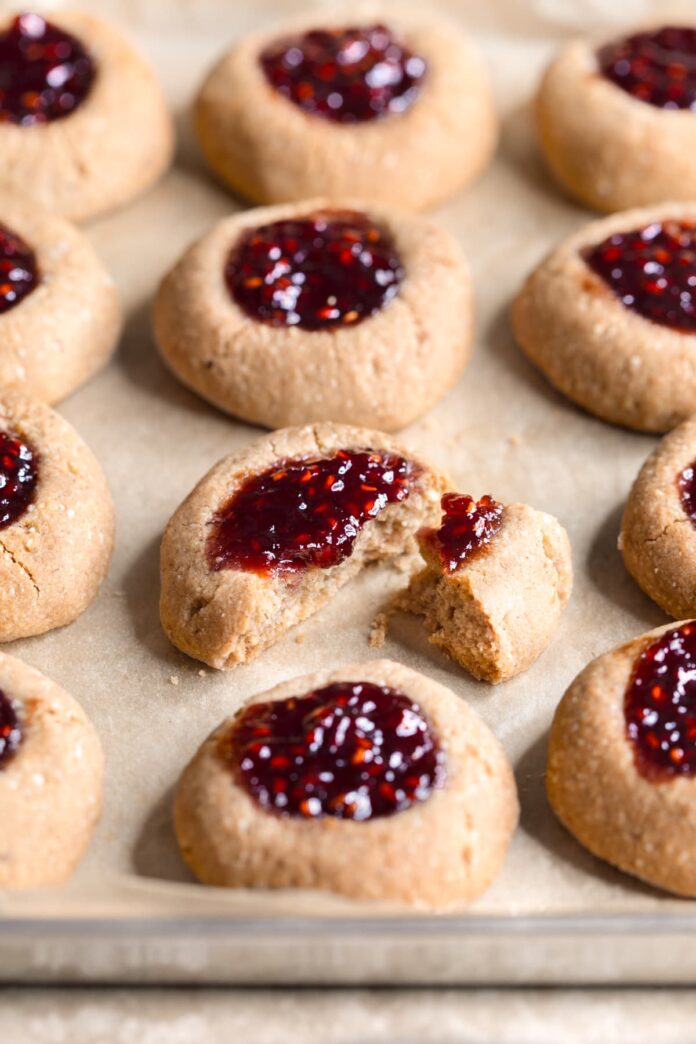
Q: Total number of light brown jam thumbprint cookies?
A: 12